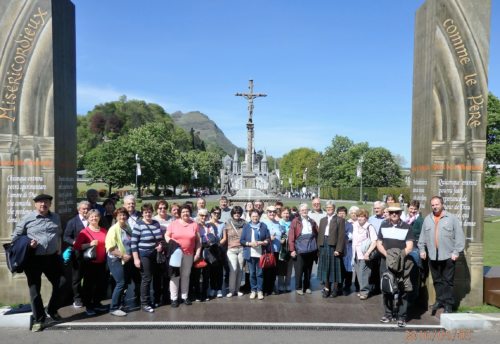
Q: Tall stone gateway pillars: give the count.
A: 2